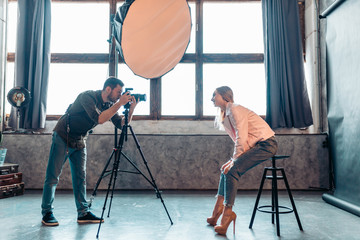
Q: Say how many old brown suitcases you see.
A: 3